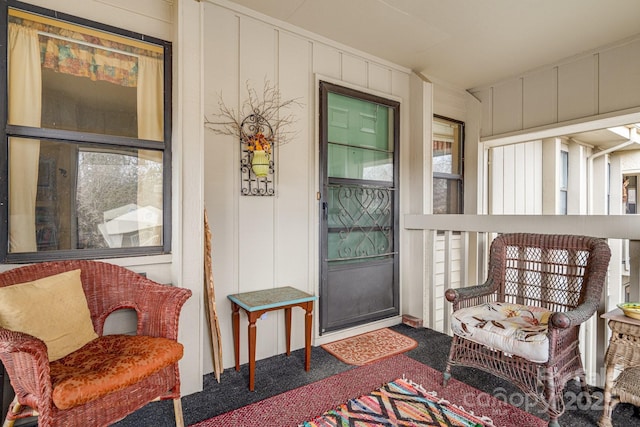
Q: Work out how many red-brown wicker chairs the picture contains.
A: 2